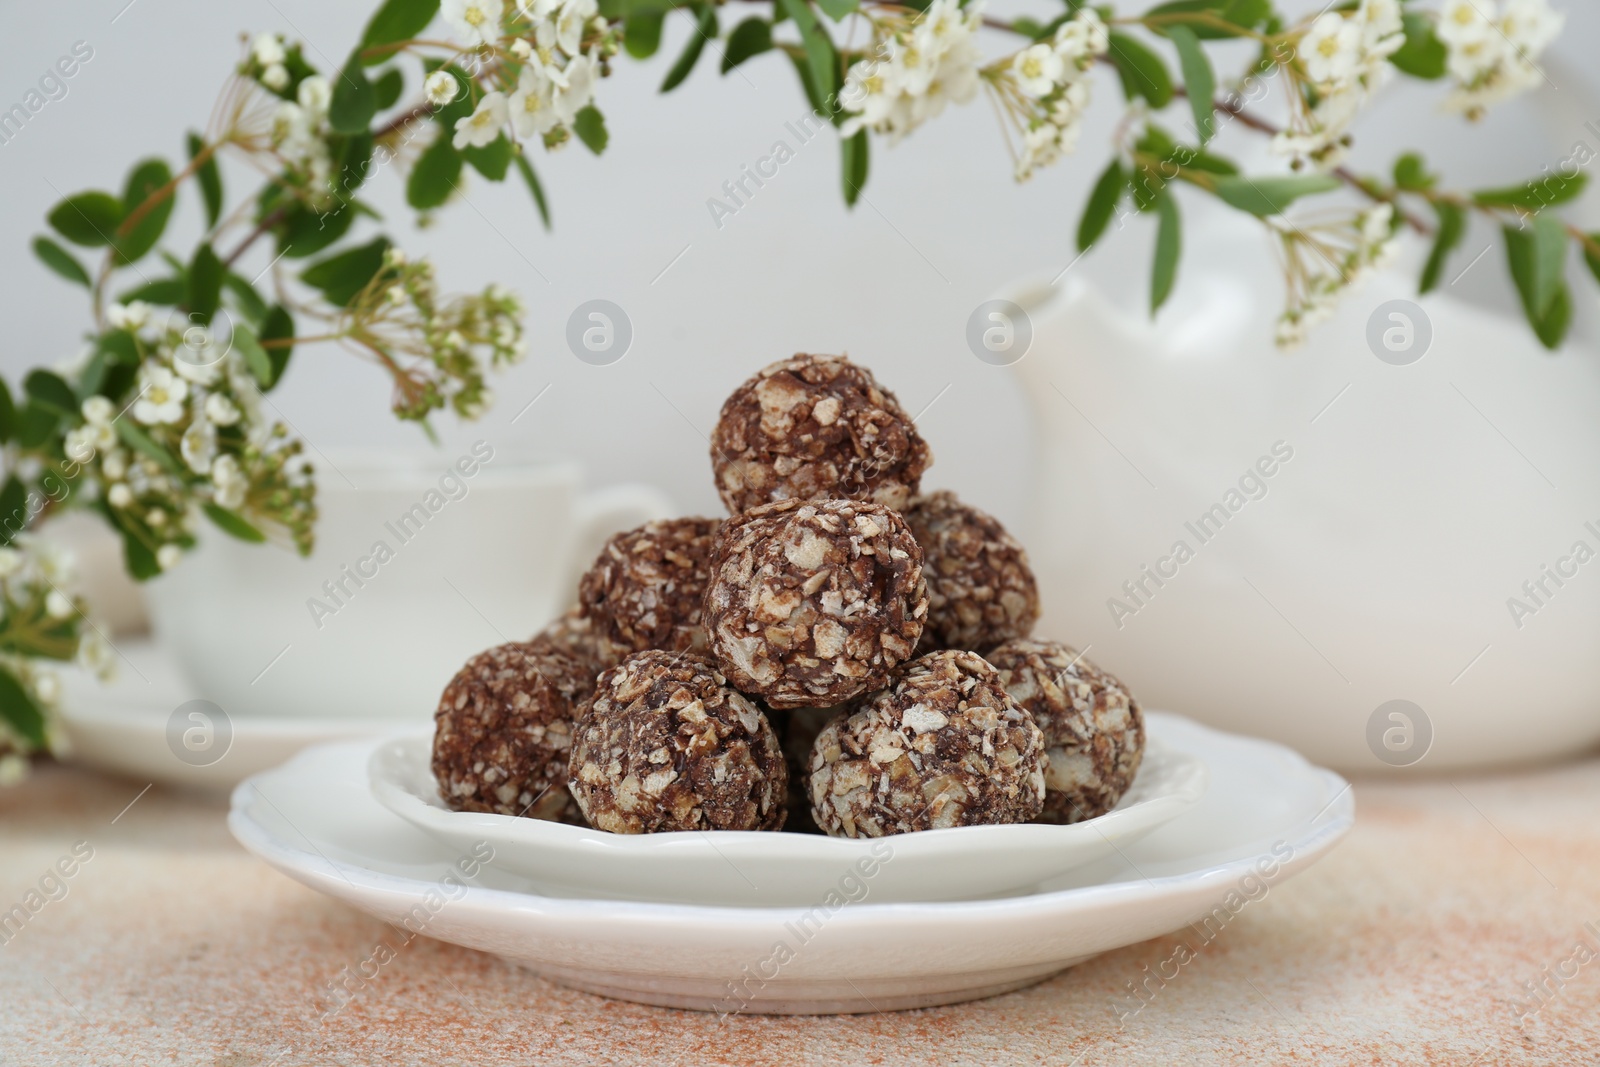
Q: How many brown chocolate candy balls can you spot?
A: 9